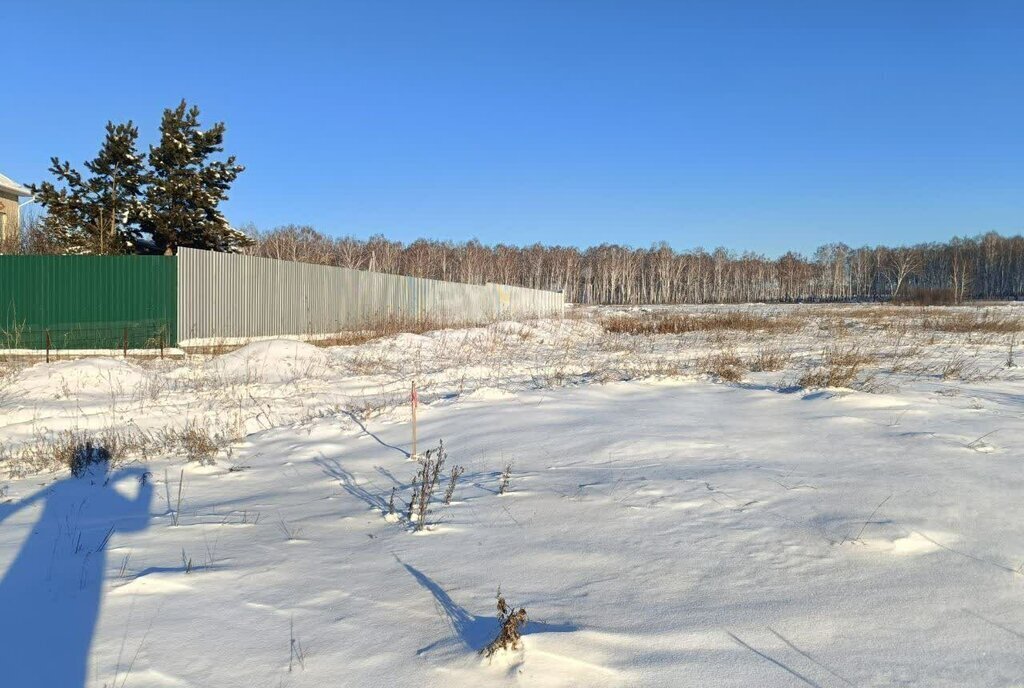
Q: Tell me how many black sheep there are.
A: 0